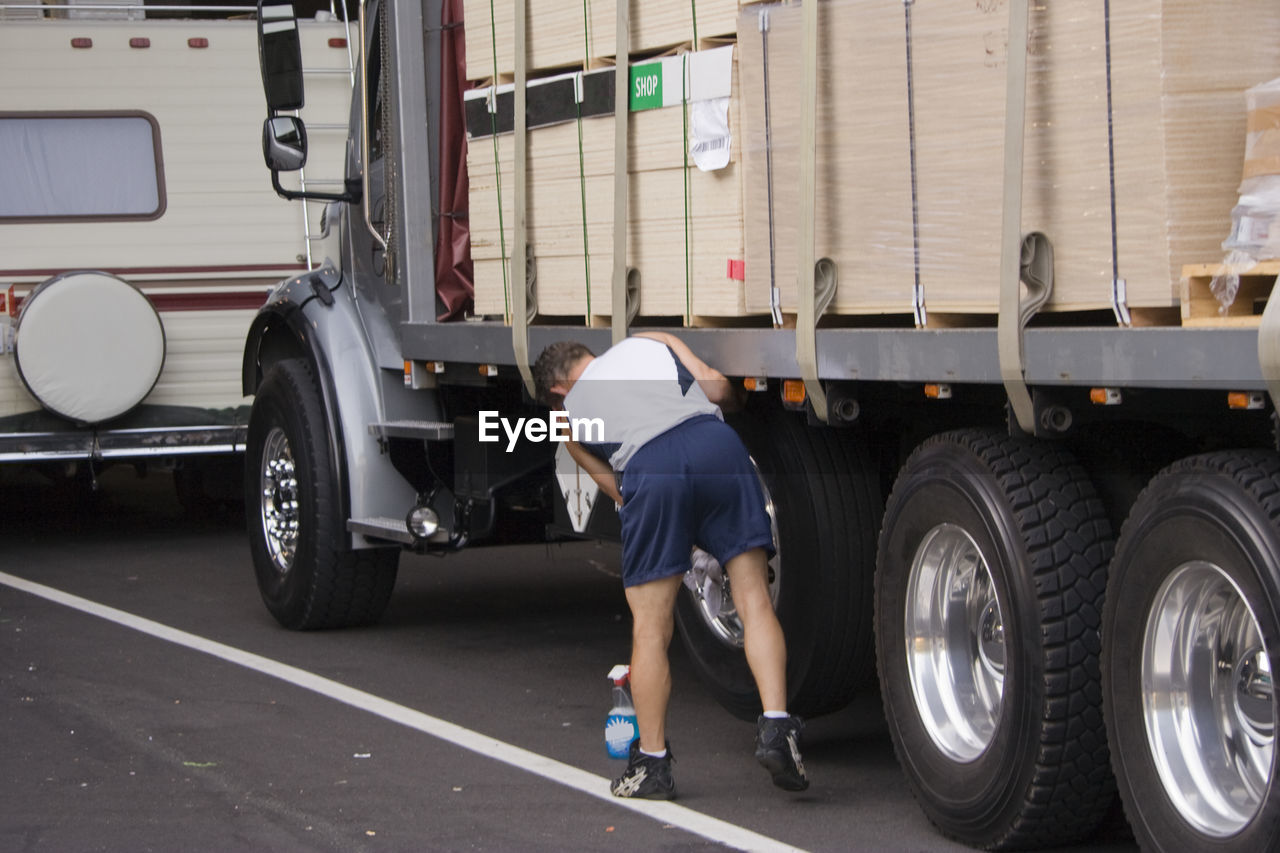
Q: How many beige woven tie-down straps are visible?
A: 5